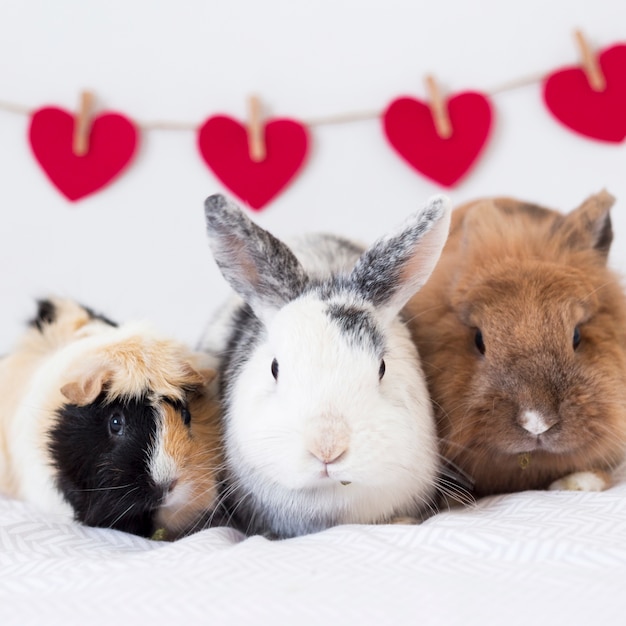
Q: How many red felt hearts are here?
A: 4